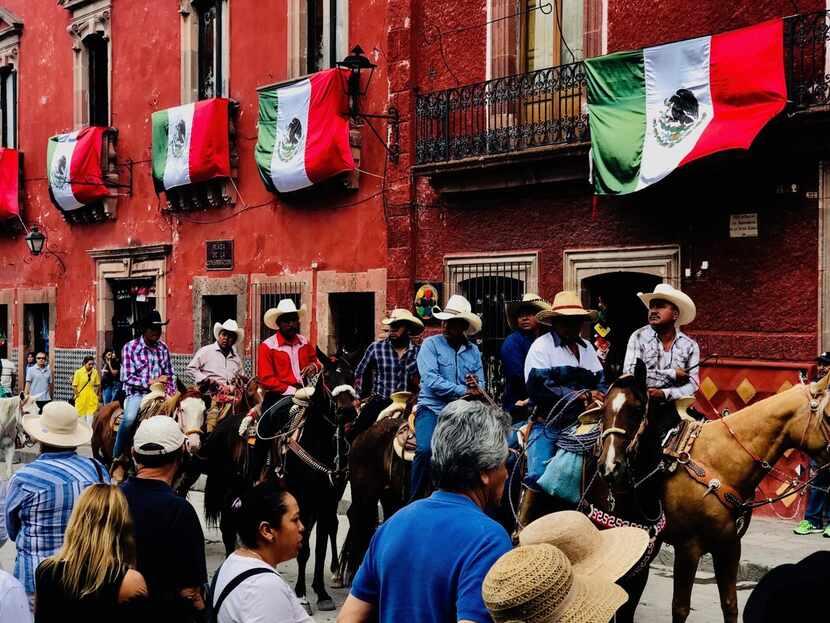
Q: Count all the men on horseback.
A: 8